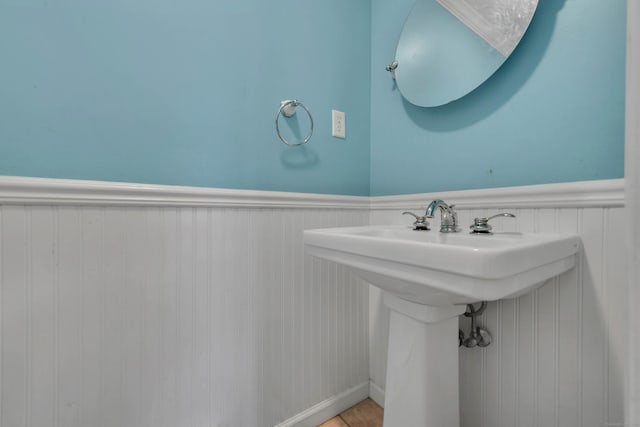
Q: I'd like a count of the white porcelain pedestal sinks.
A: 1